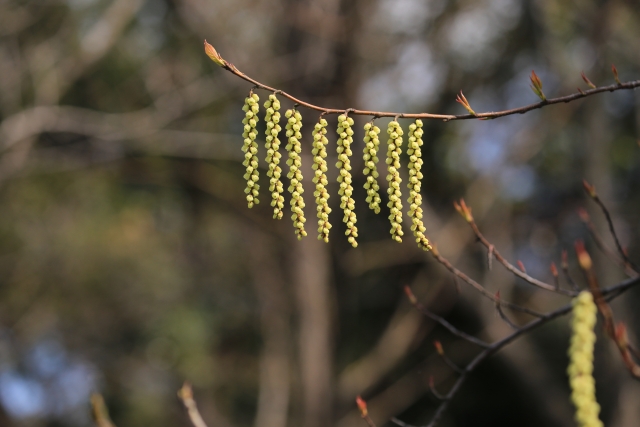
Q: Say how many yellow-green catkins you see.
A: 9